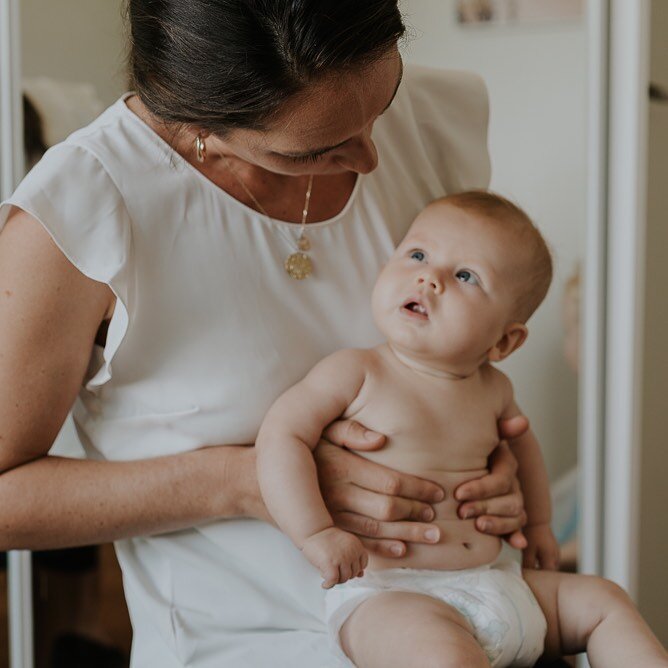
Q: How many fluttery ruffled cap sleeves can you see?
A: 2